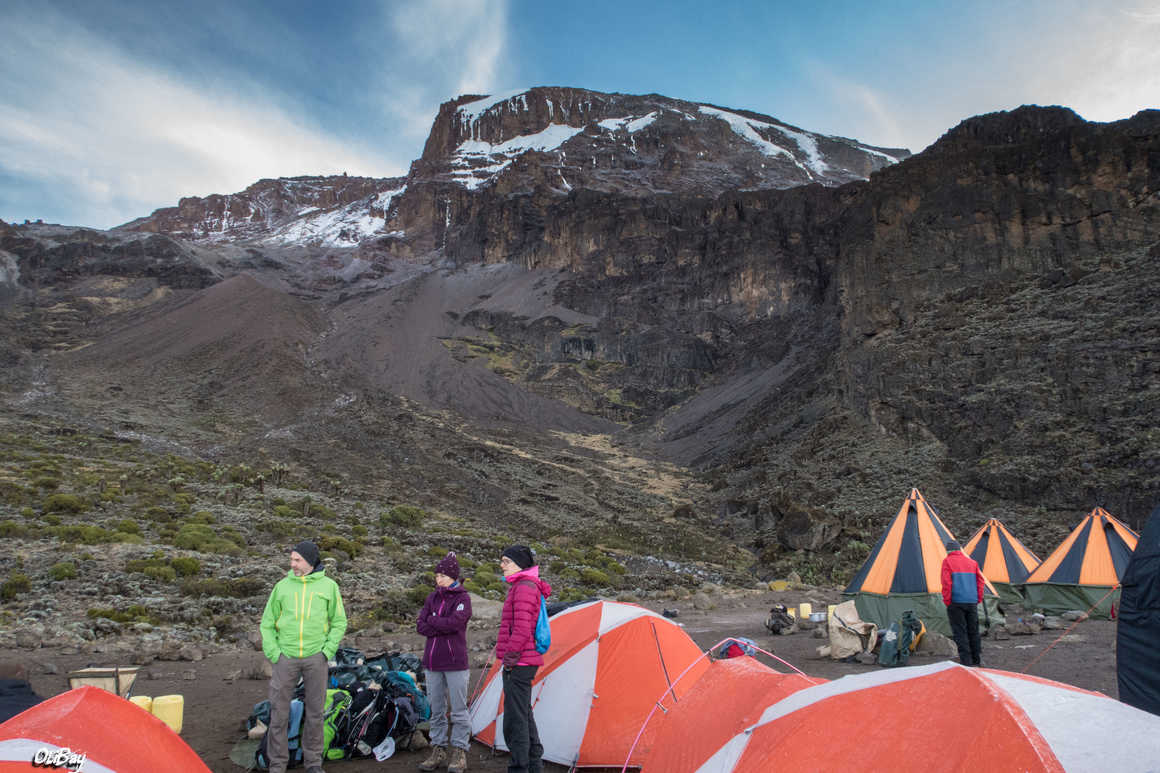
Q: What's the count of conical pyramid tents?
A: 3